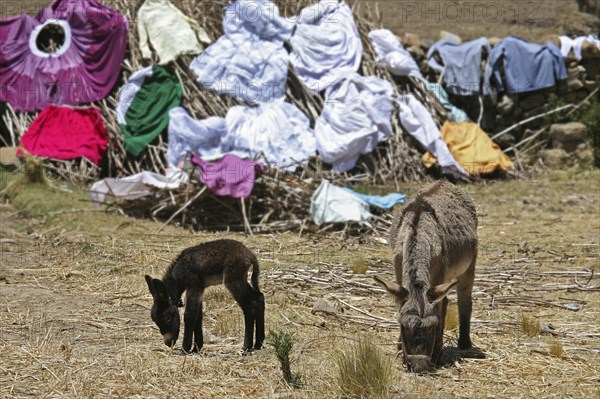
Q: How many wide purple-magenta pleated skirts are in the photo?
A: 1